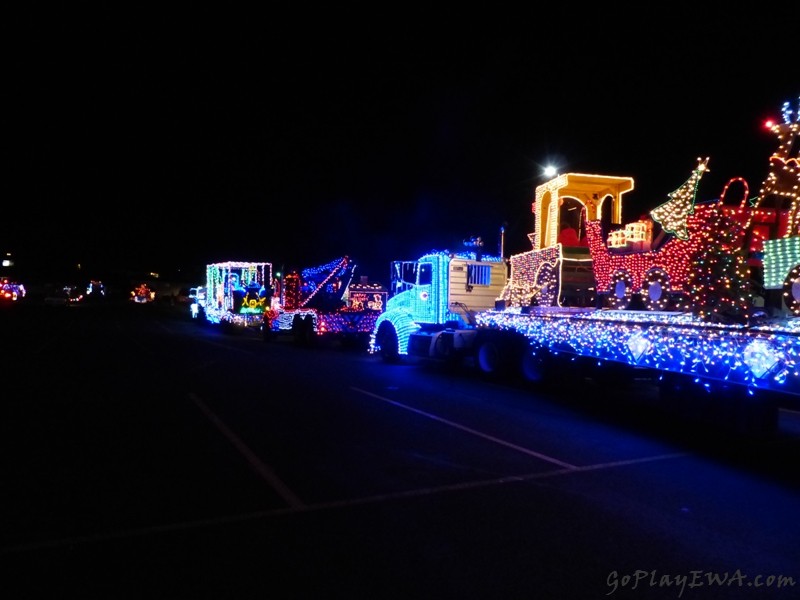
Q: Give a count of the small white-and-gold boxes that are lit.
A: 2